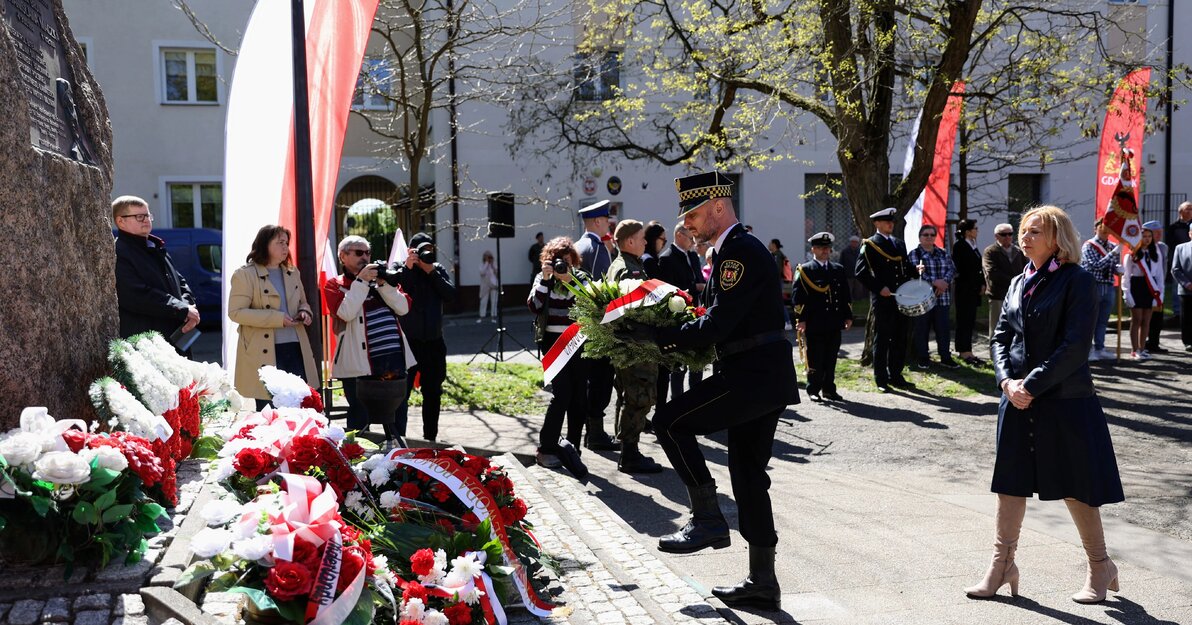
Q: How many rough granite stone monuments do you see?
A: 1